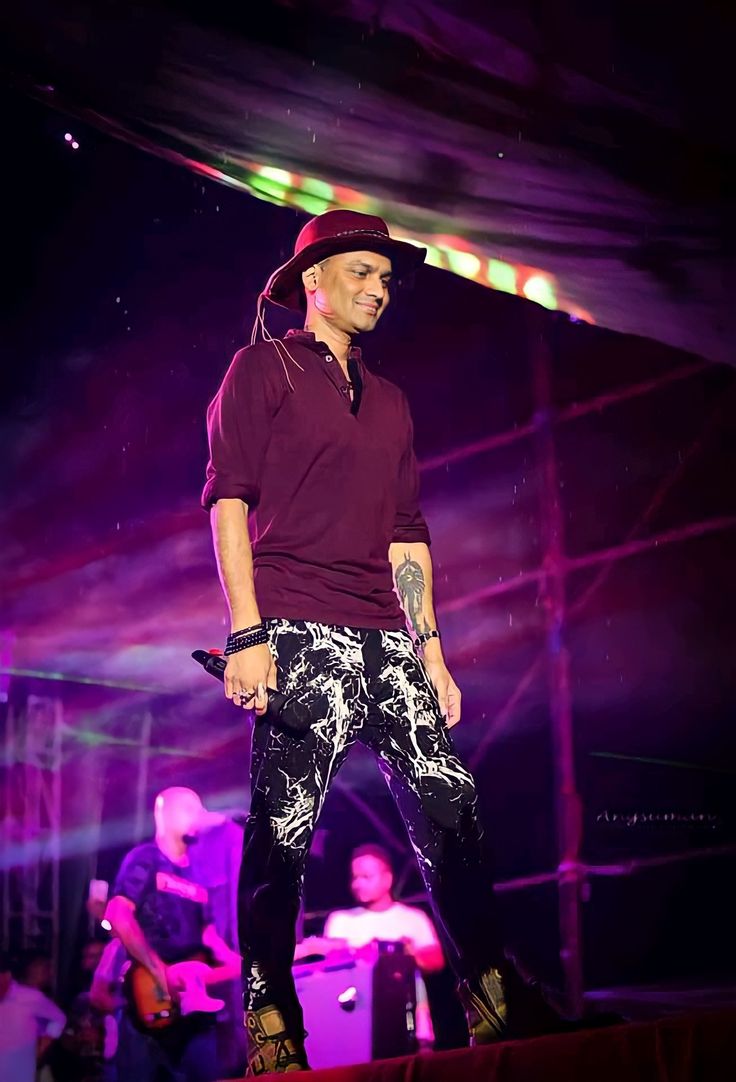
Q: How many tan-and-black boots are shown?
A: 2